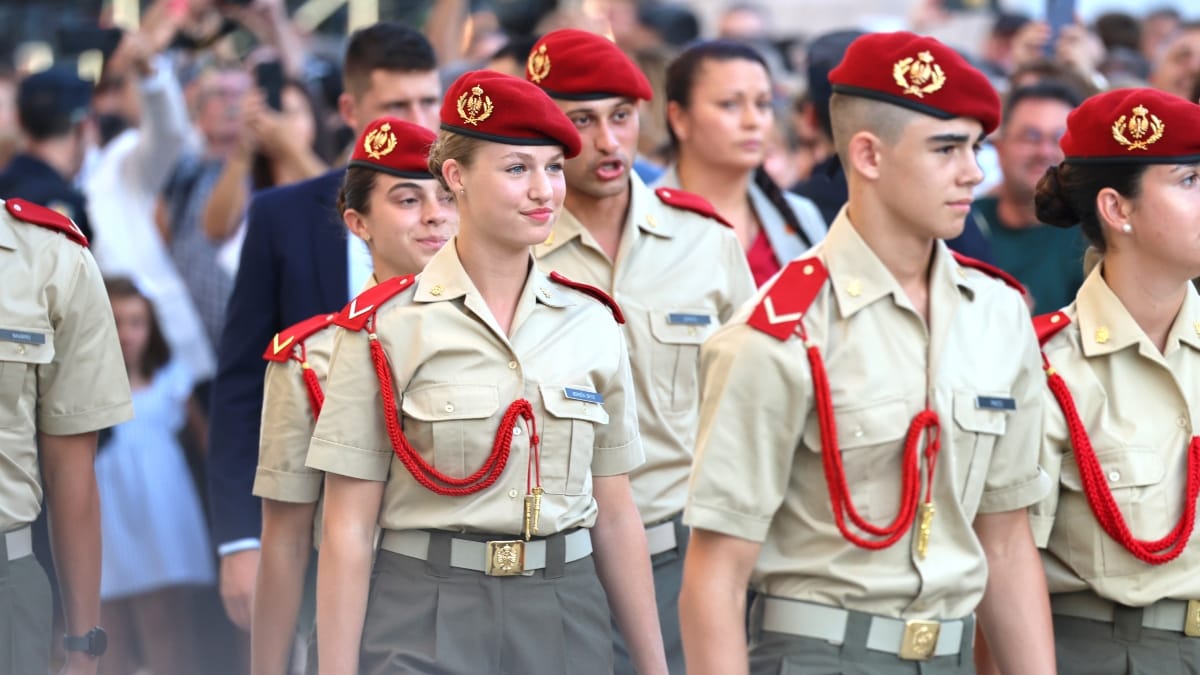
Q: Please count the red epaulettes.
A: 8